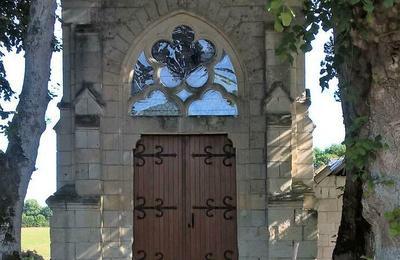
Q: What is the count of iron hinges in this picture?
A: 6